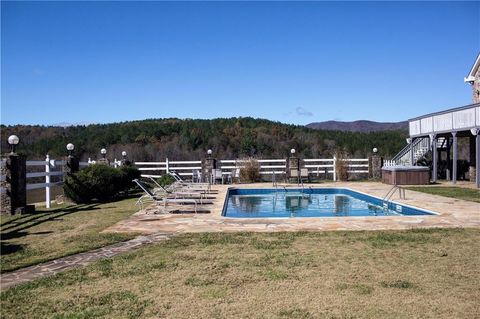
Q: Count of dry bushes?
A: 2